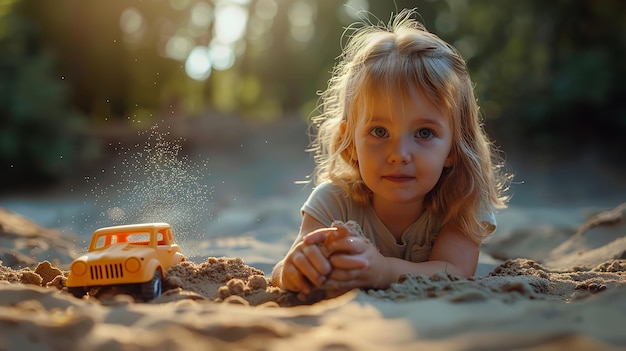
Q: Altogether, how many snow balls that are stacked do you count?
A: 0